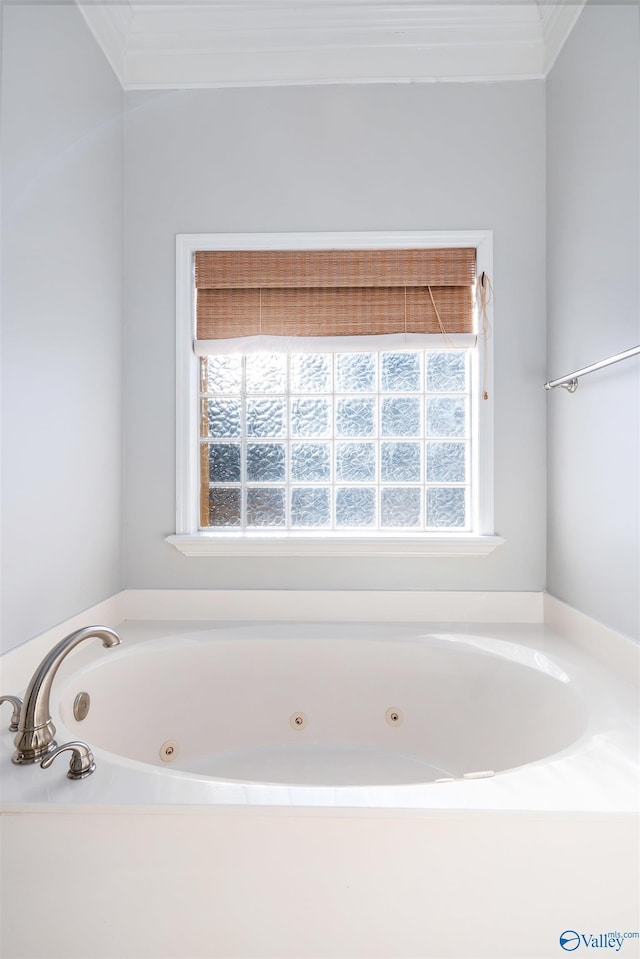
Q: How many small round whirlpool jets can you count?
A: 3